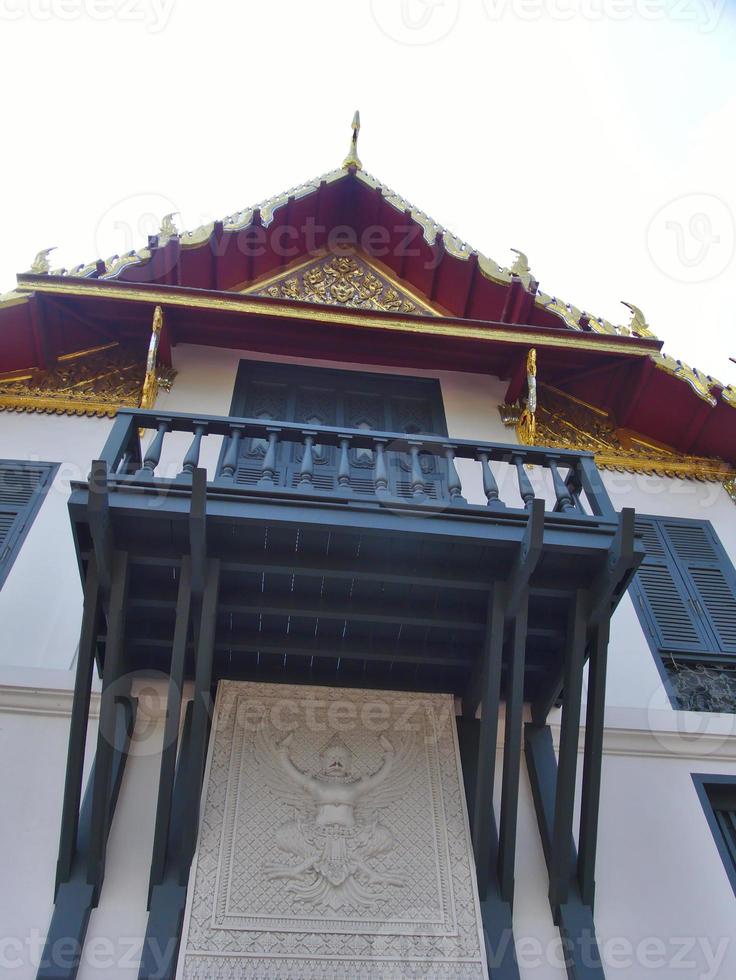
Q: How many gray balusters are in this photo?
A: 12